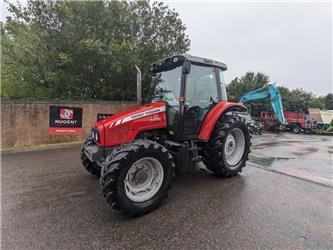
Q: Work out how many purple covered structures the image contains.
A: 0